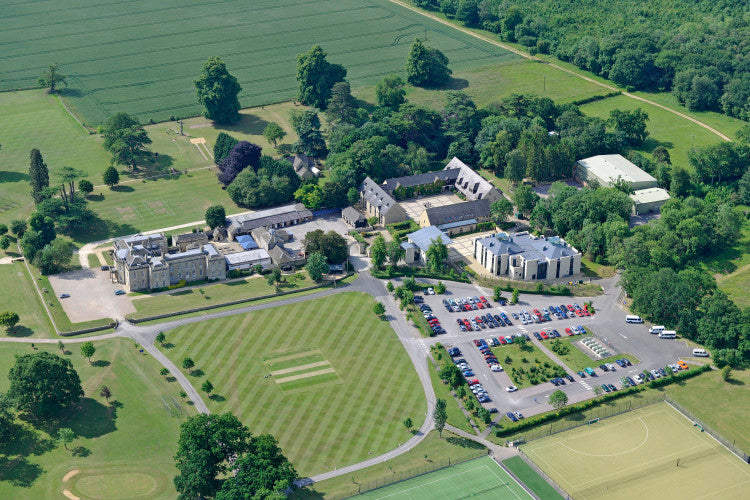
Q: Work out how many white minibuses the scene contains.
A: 4